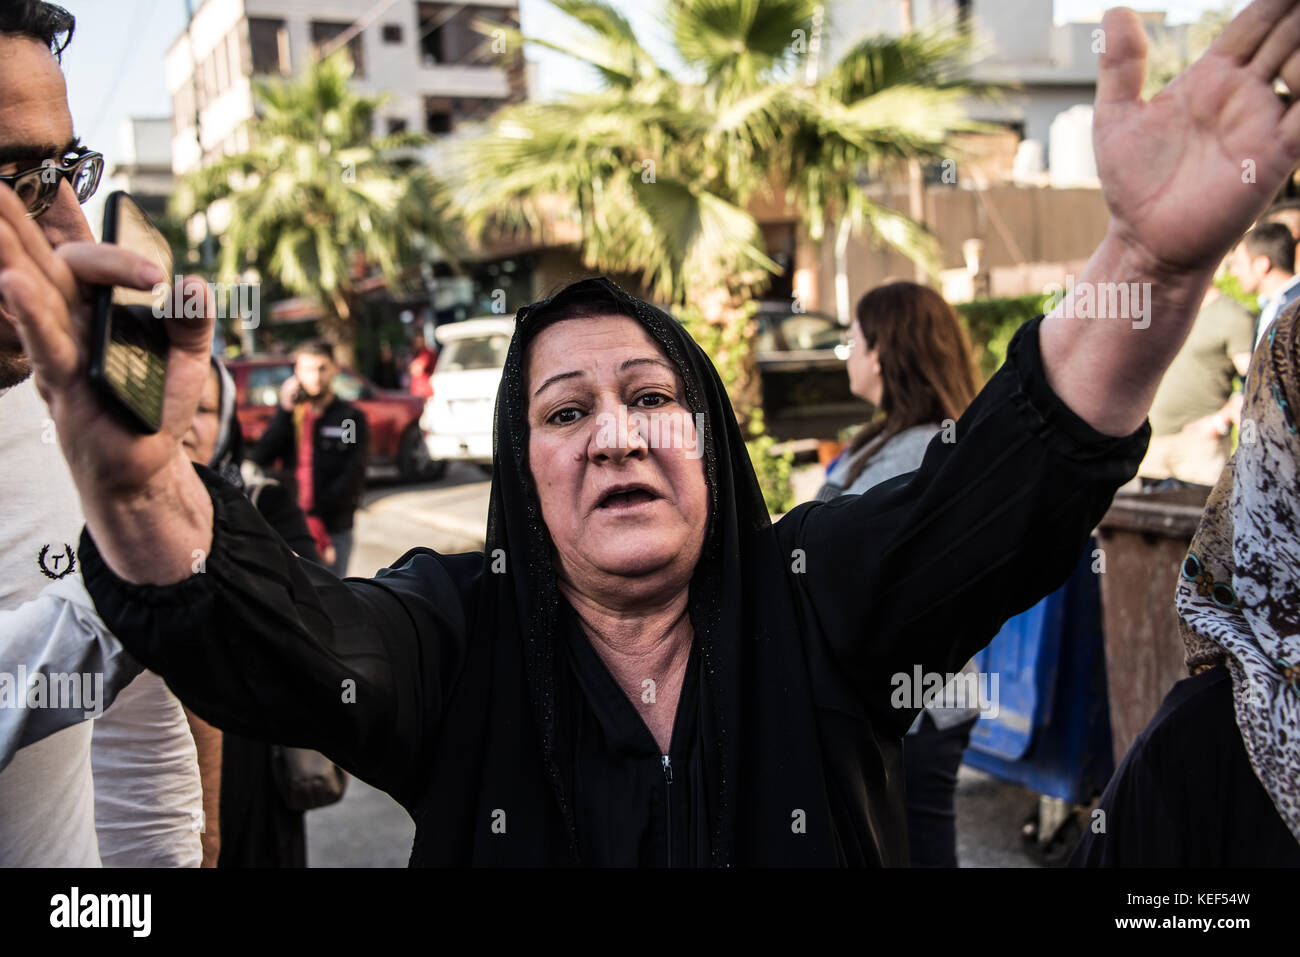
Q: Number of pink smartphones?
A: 0